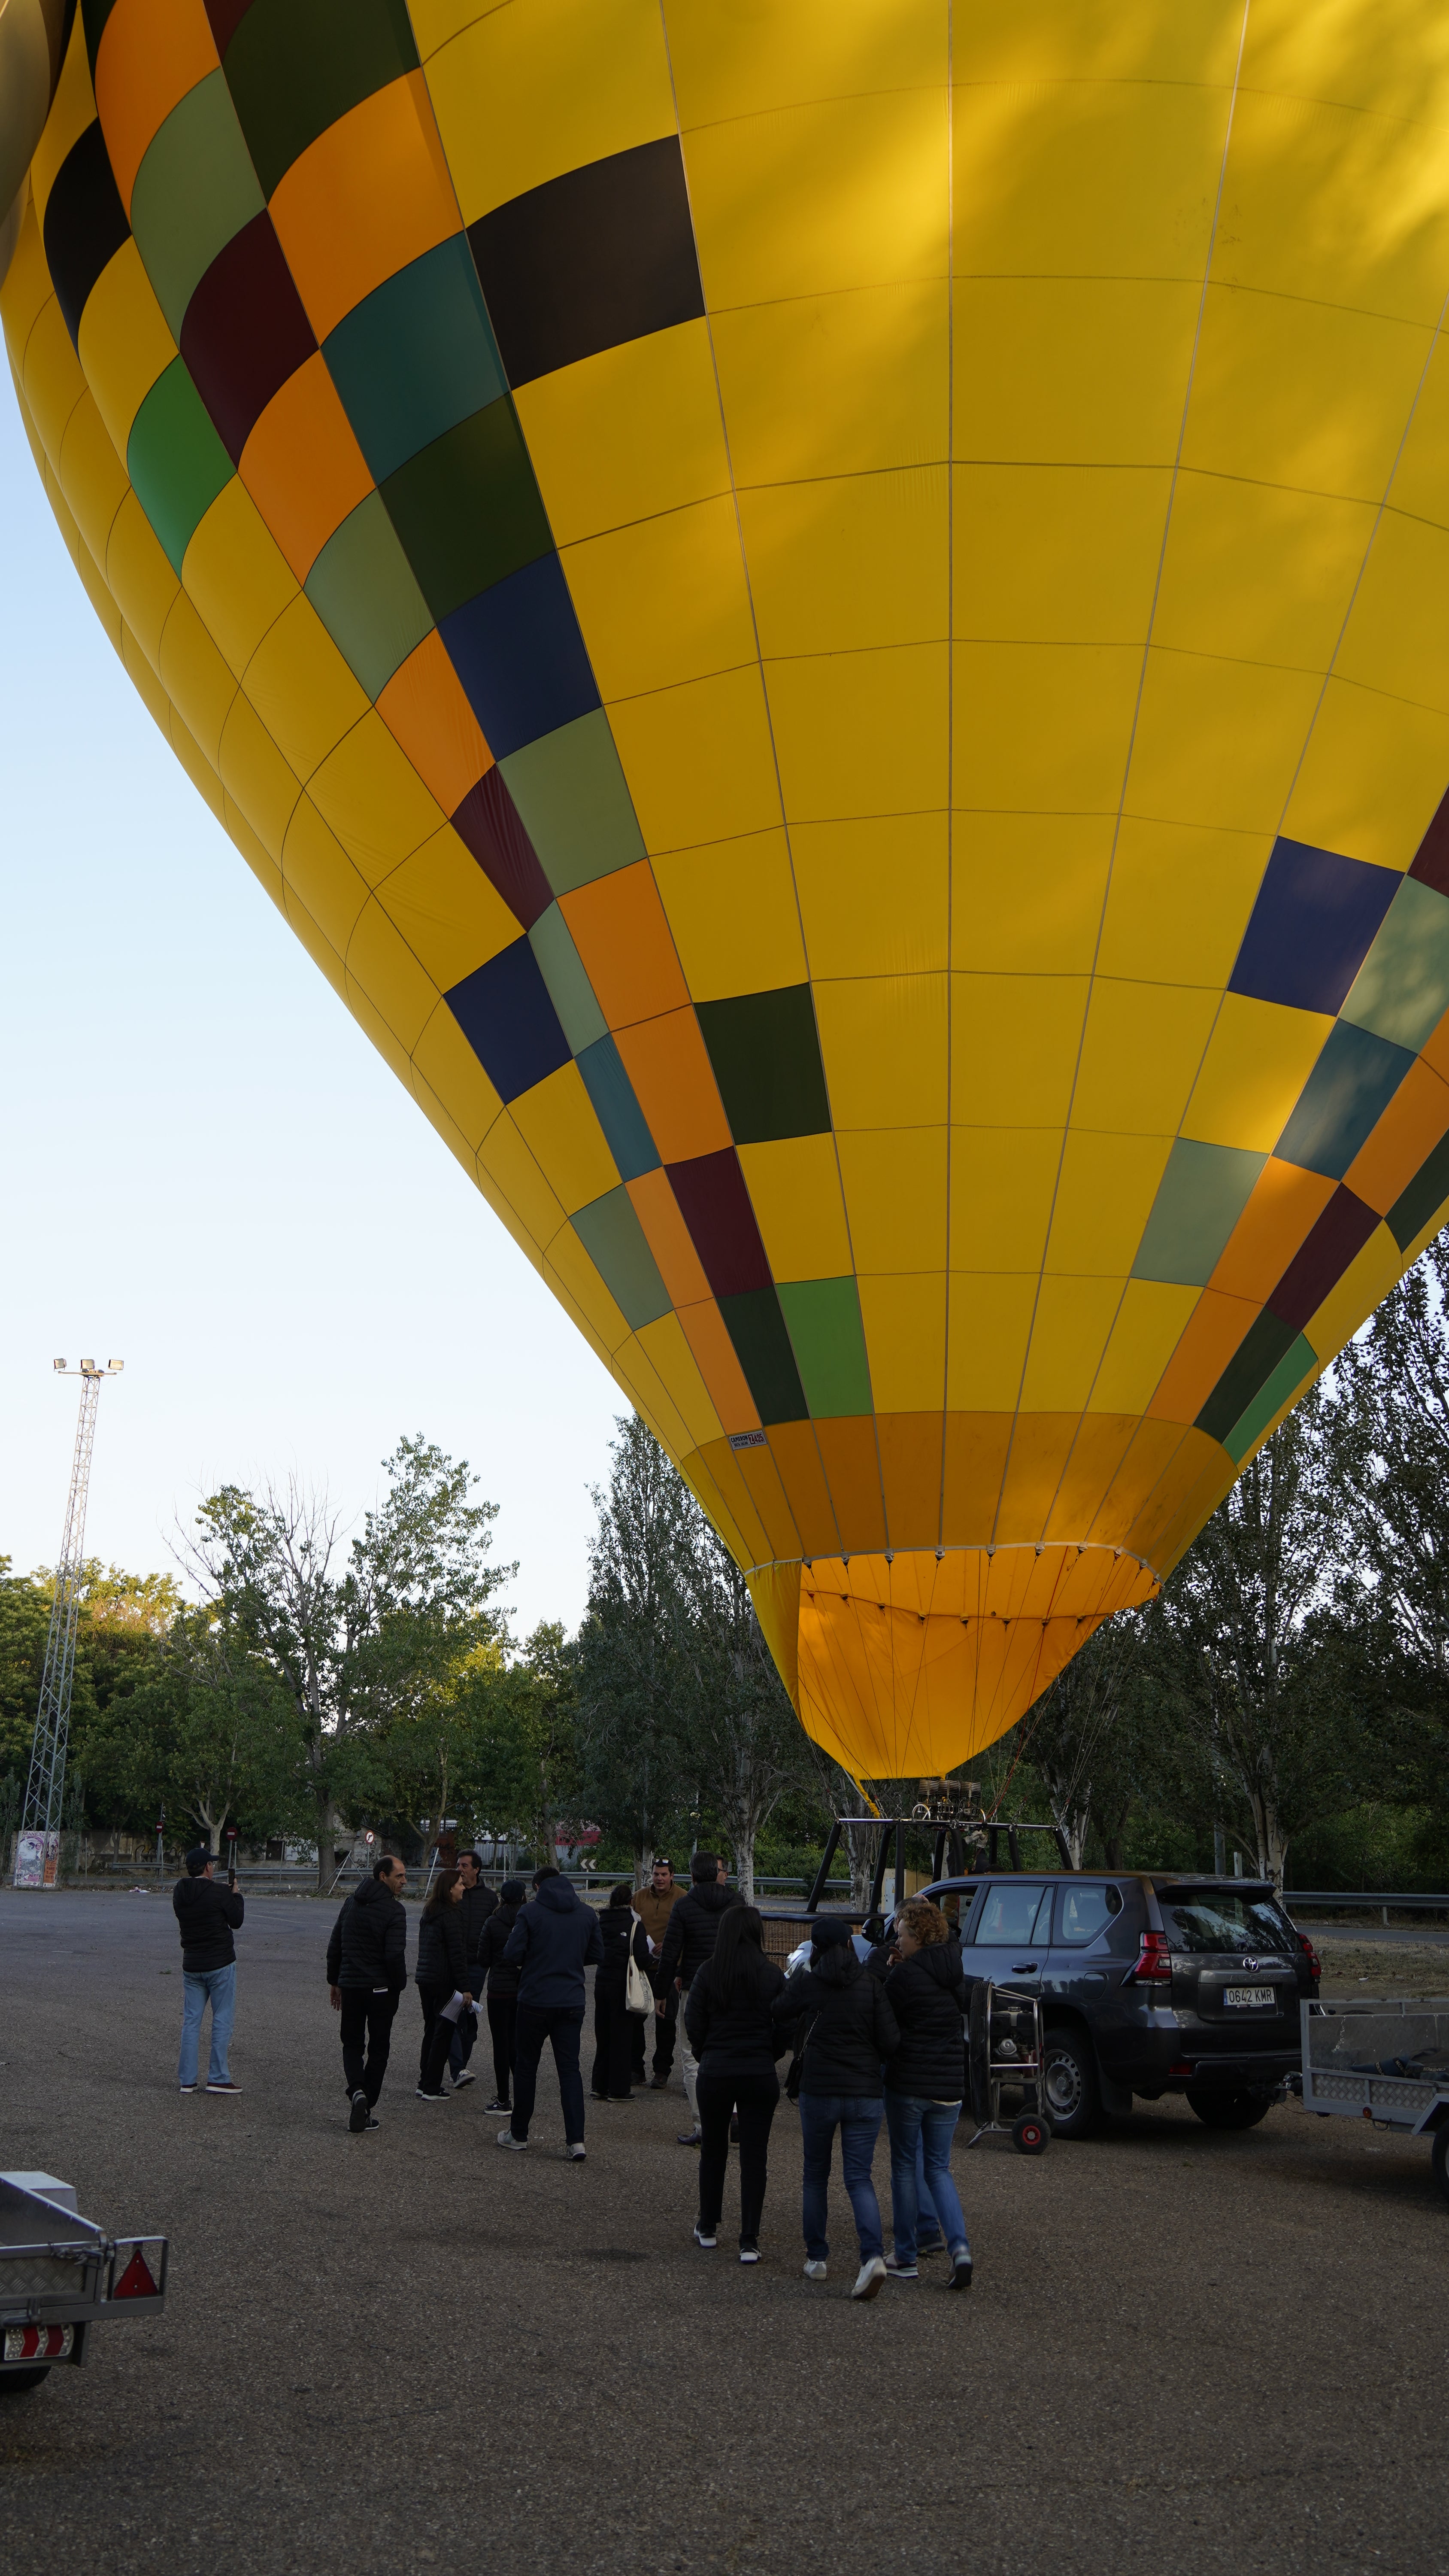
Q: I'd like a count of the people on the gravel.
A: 14